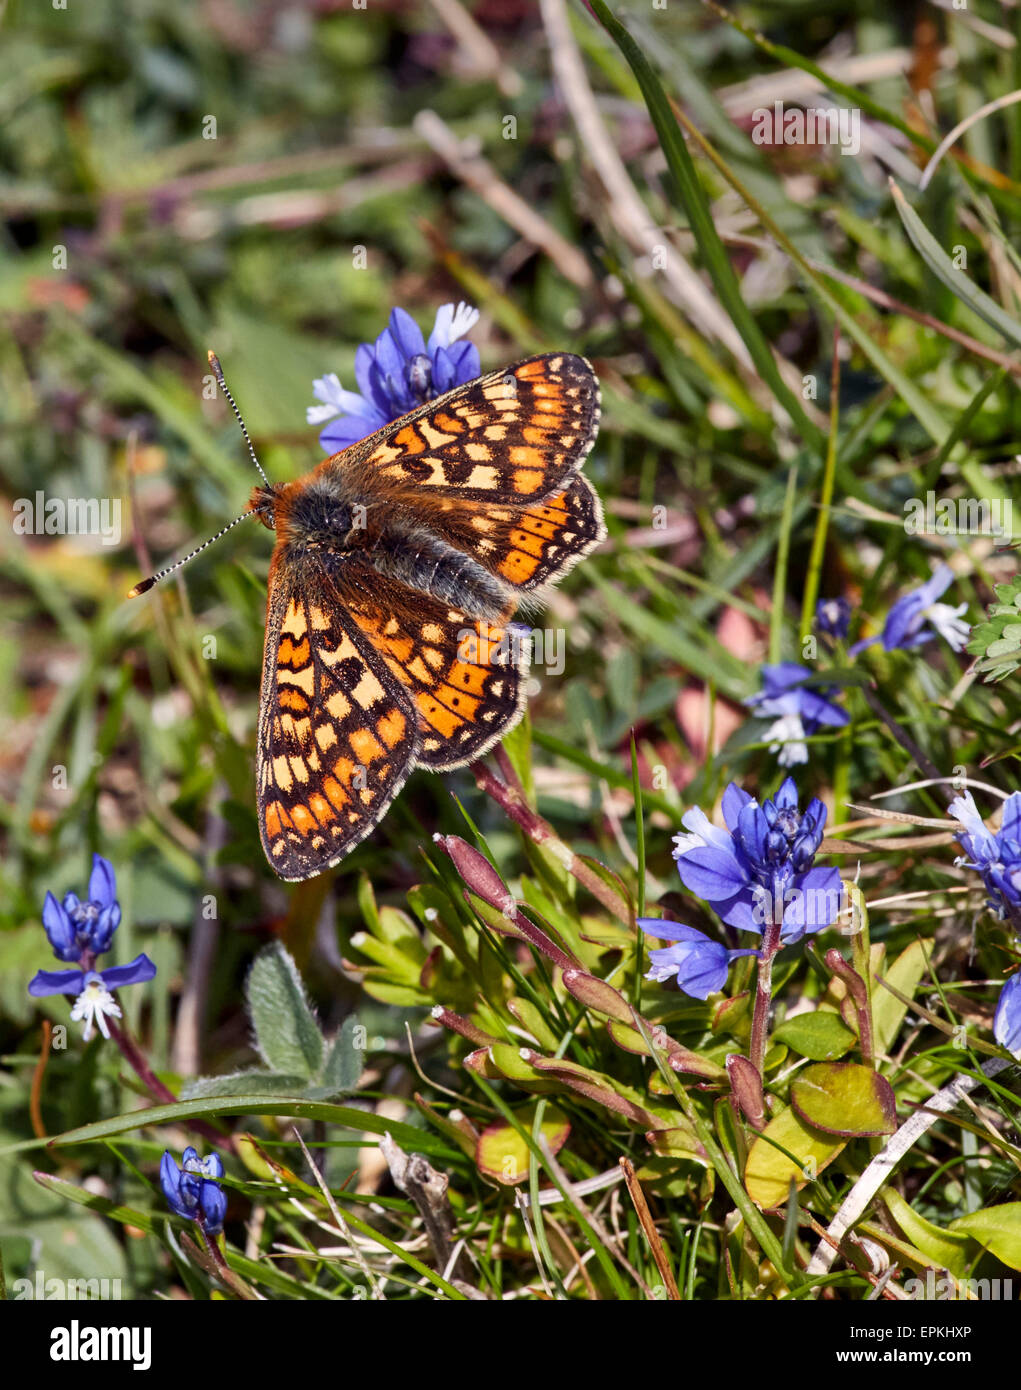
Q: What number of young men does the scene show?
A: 0